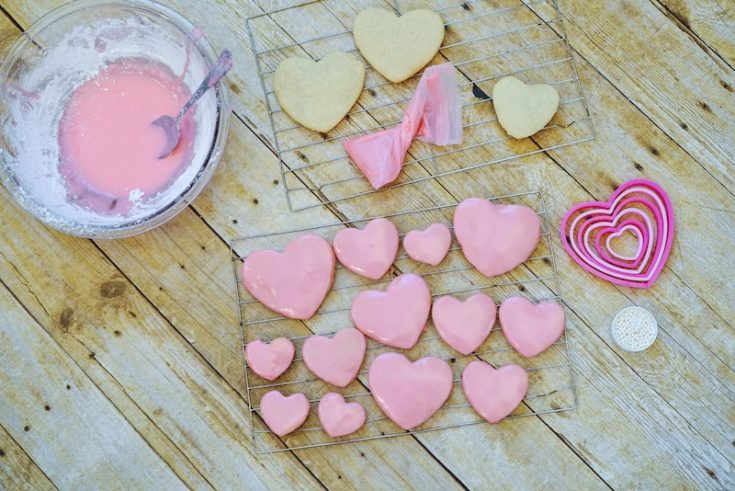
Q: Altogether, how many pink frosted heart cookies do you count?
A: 13